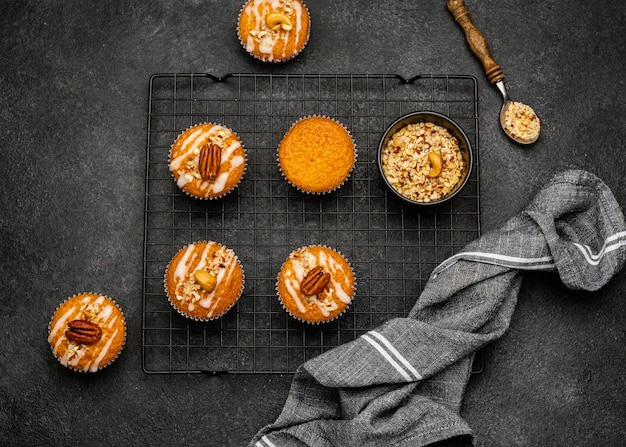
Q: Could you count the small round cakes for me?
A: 6